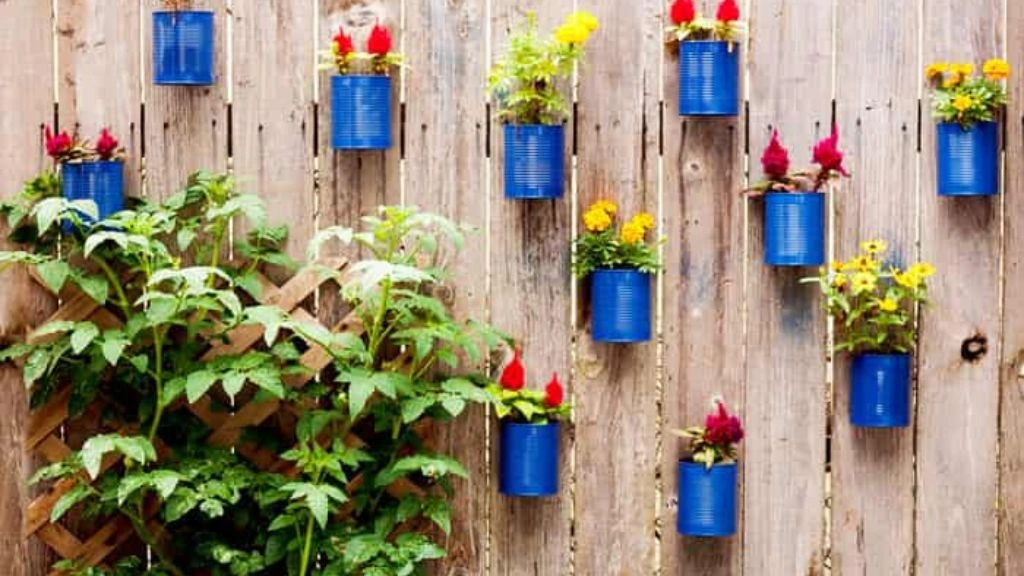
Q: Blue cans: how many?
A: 11